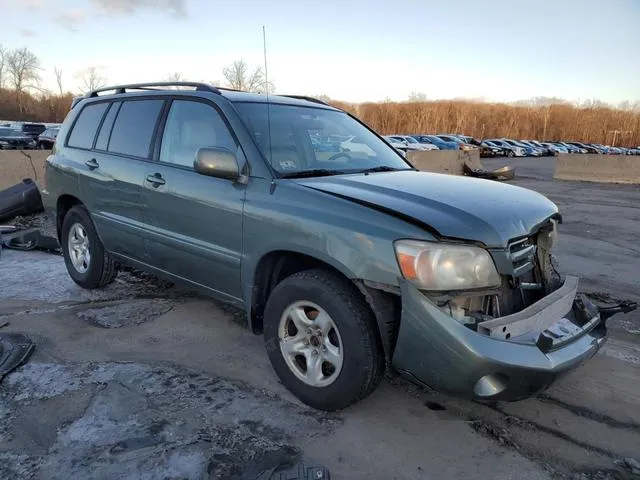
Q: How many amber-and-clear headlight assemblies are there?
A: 1